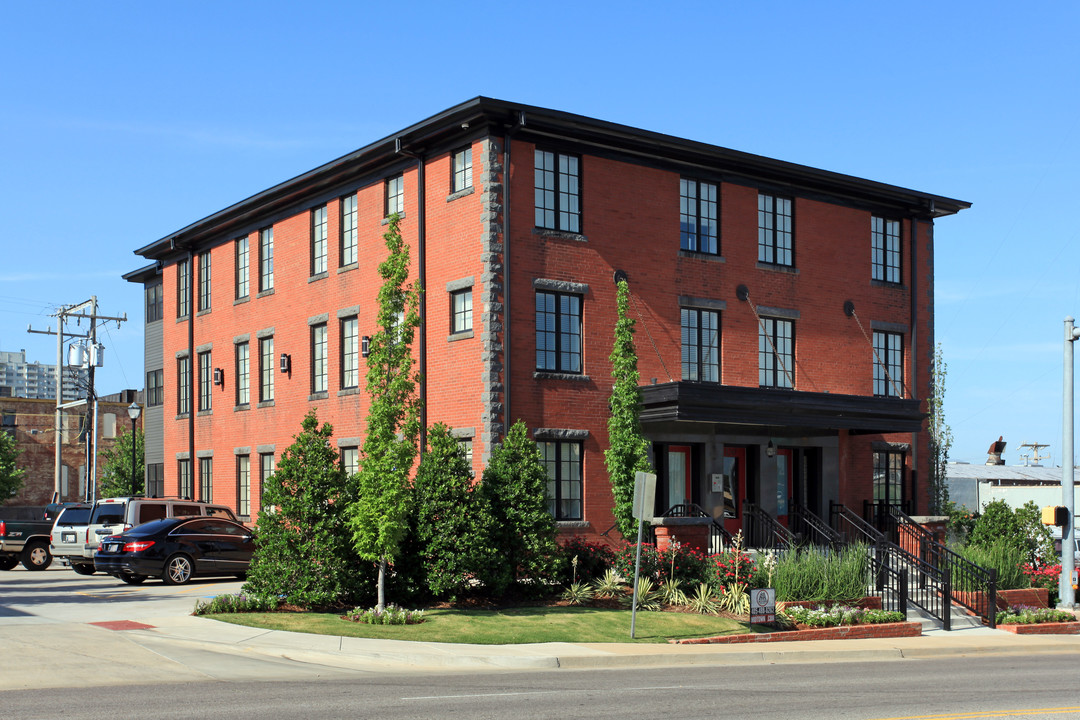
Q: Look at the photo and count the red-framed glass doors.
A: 3